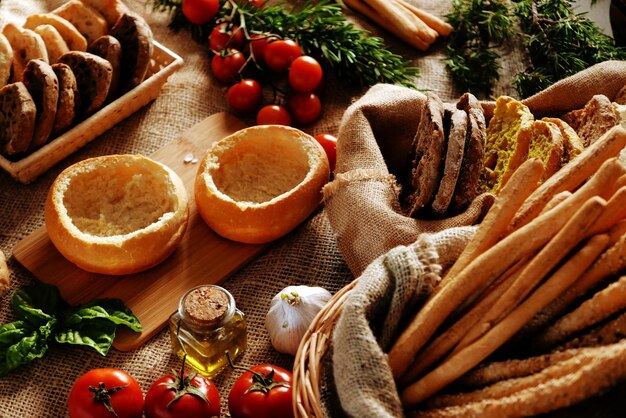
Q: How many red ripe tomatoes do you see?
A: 14